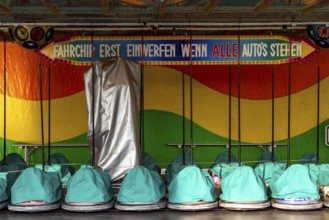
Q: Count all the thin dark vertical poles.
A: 12